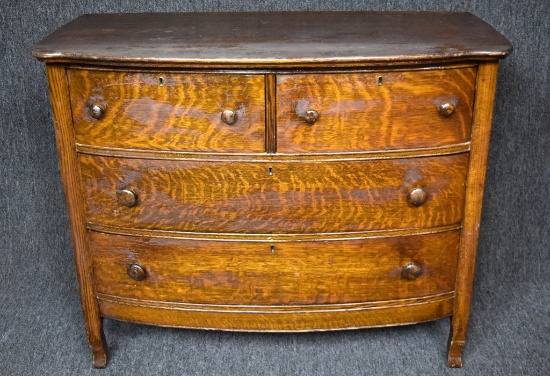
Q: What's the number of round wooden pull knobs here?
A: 8